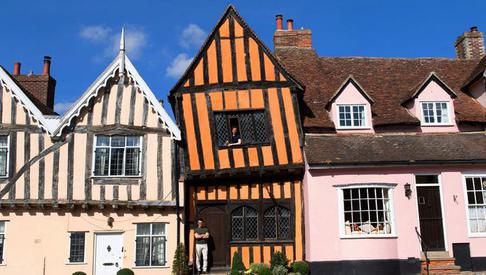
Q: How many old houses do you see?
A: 3